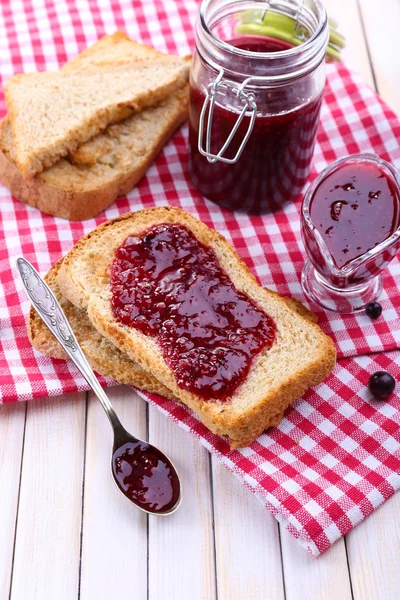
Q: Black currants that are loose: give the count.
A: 2